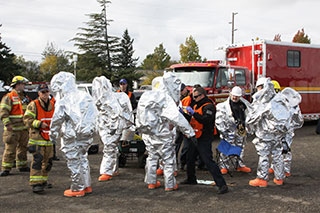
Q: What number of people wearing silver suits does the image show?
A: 7